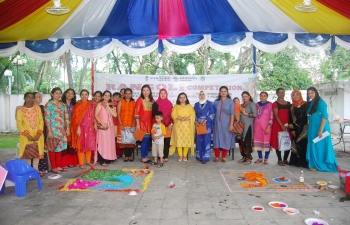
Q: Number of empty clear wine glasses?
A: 0